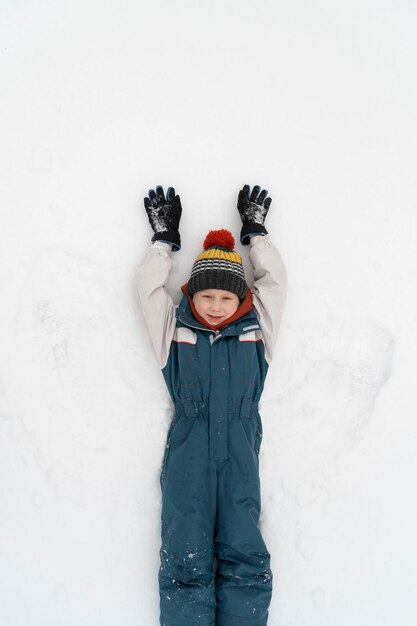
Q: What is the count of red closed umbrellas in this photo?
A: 0